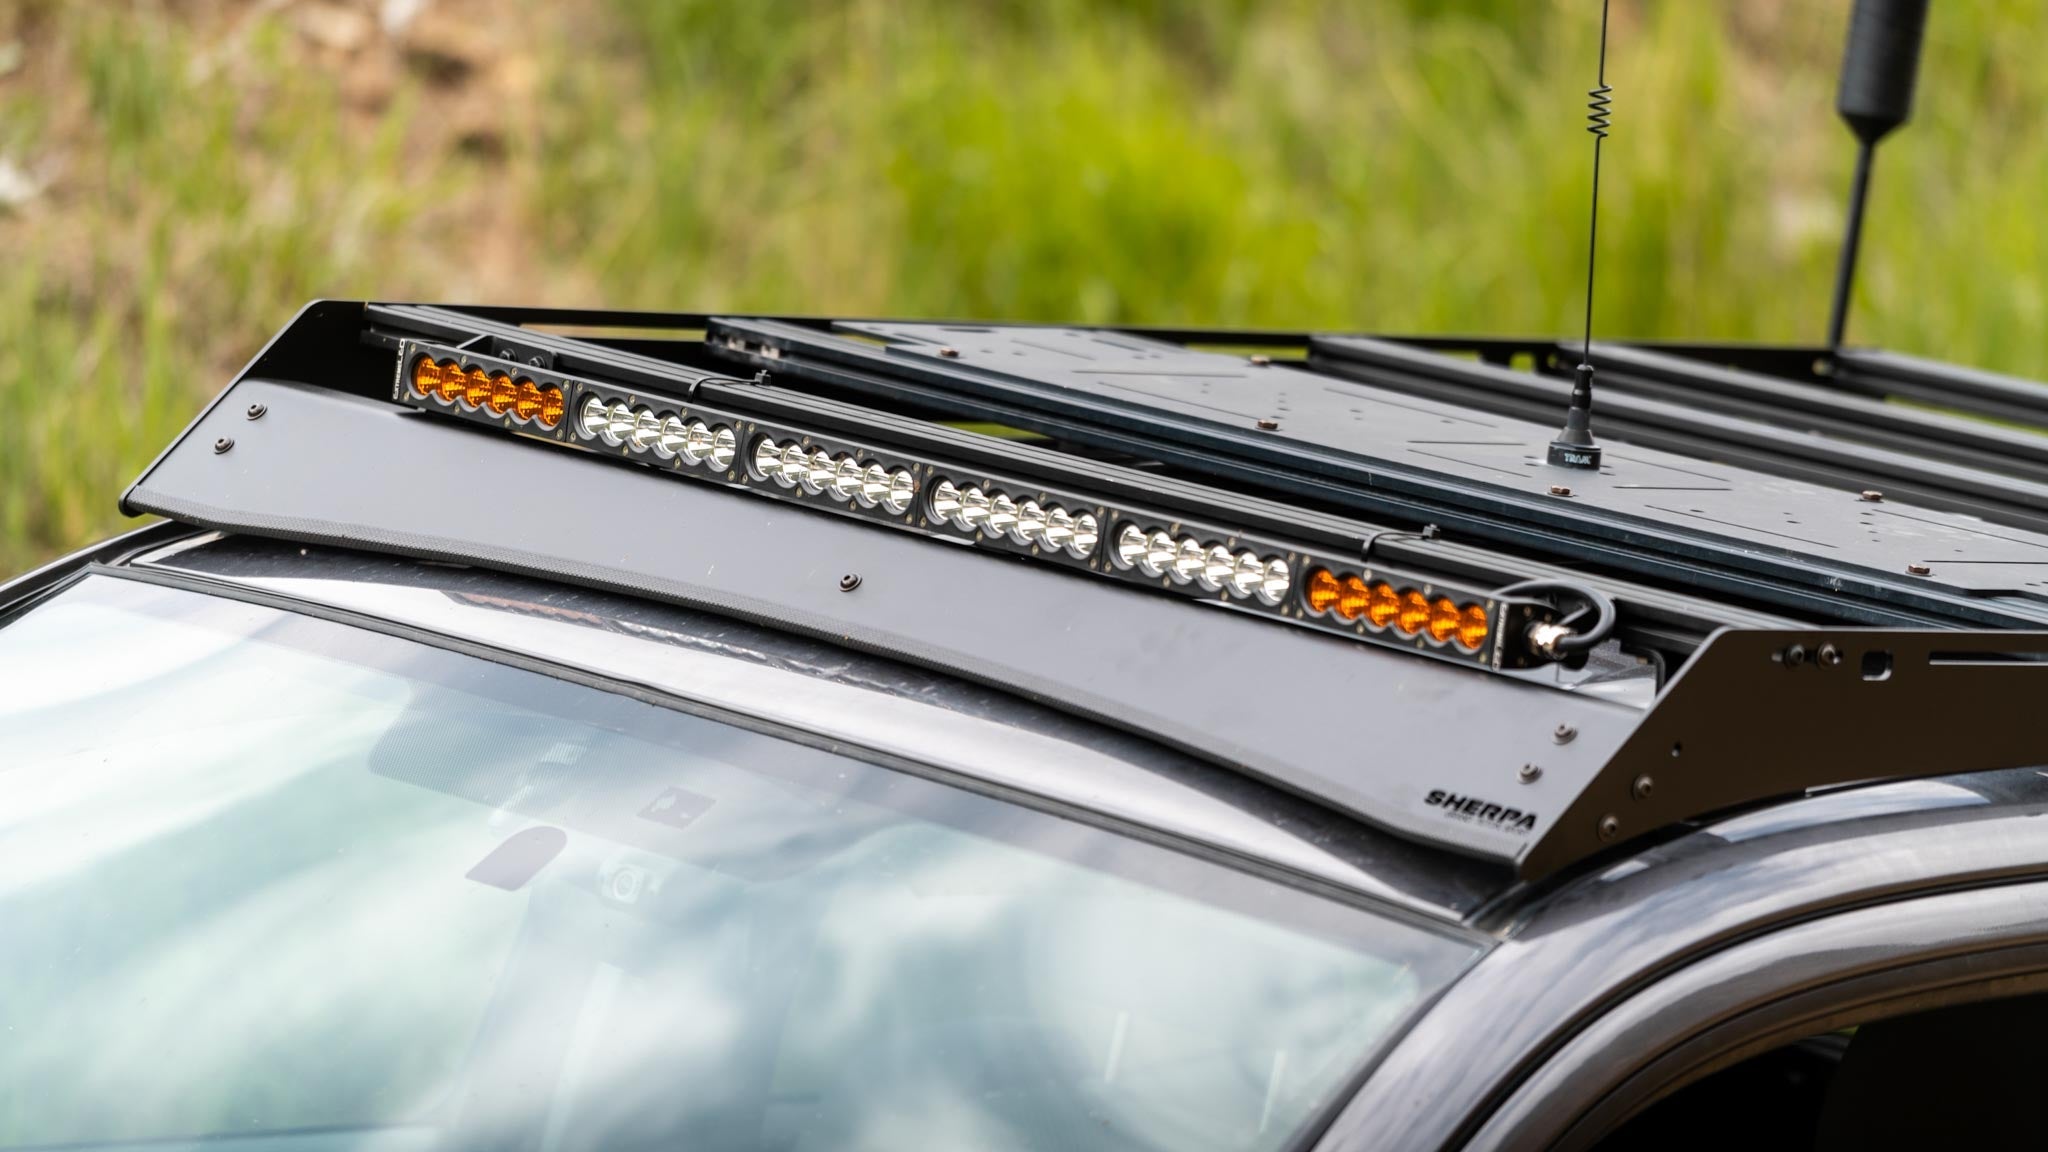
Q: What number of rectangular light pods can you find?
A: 6